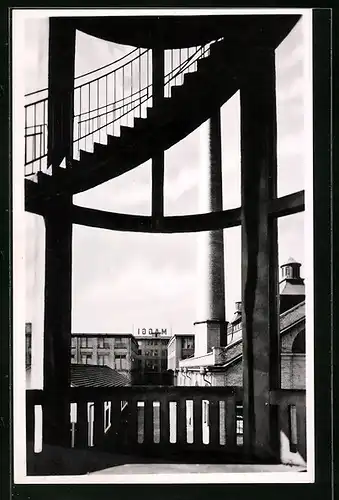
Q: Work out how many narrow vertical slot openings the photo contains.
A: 13